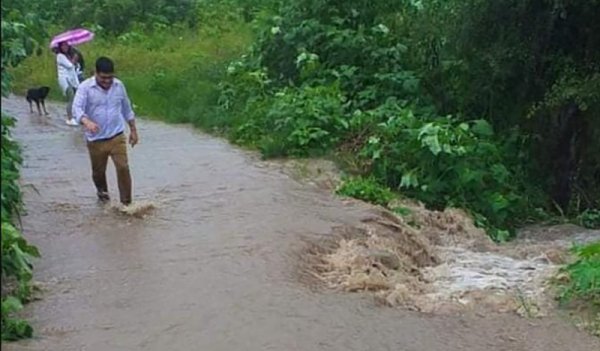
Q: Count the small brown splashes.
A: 1